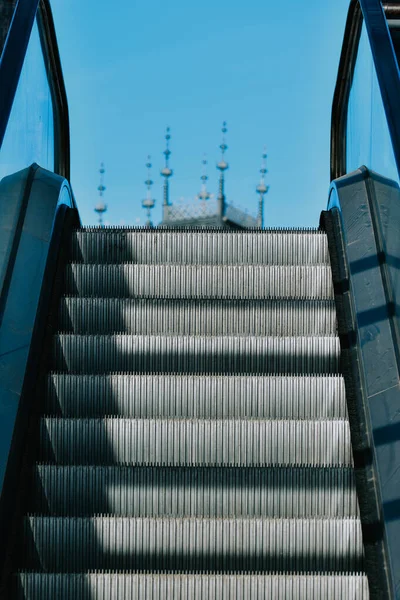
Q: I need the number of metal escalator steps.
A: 9